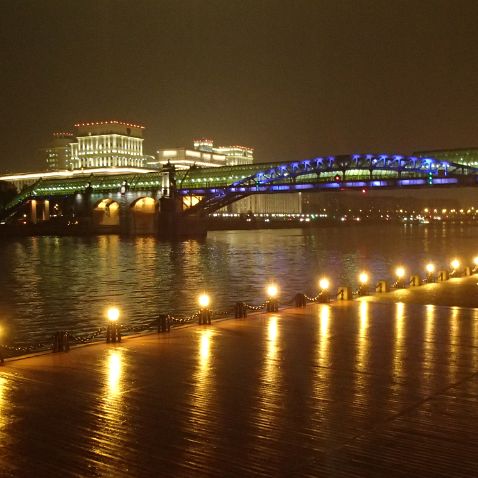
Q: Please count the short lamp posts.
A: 10